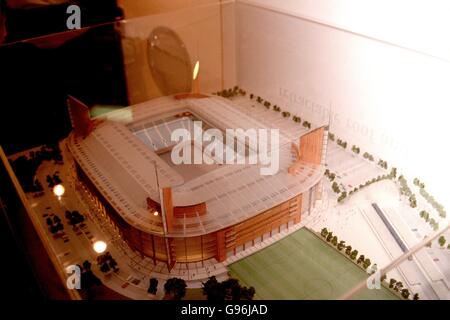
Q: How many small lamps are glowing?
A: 2